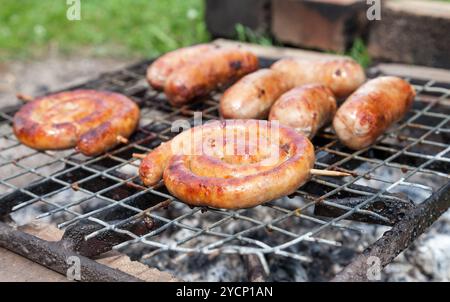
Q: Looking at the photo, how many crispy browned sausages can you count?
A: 8